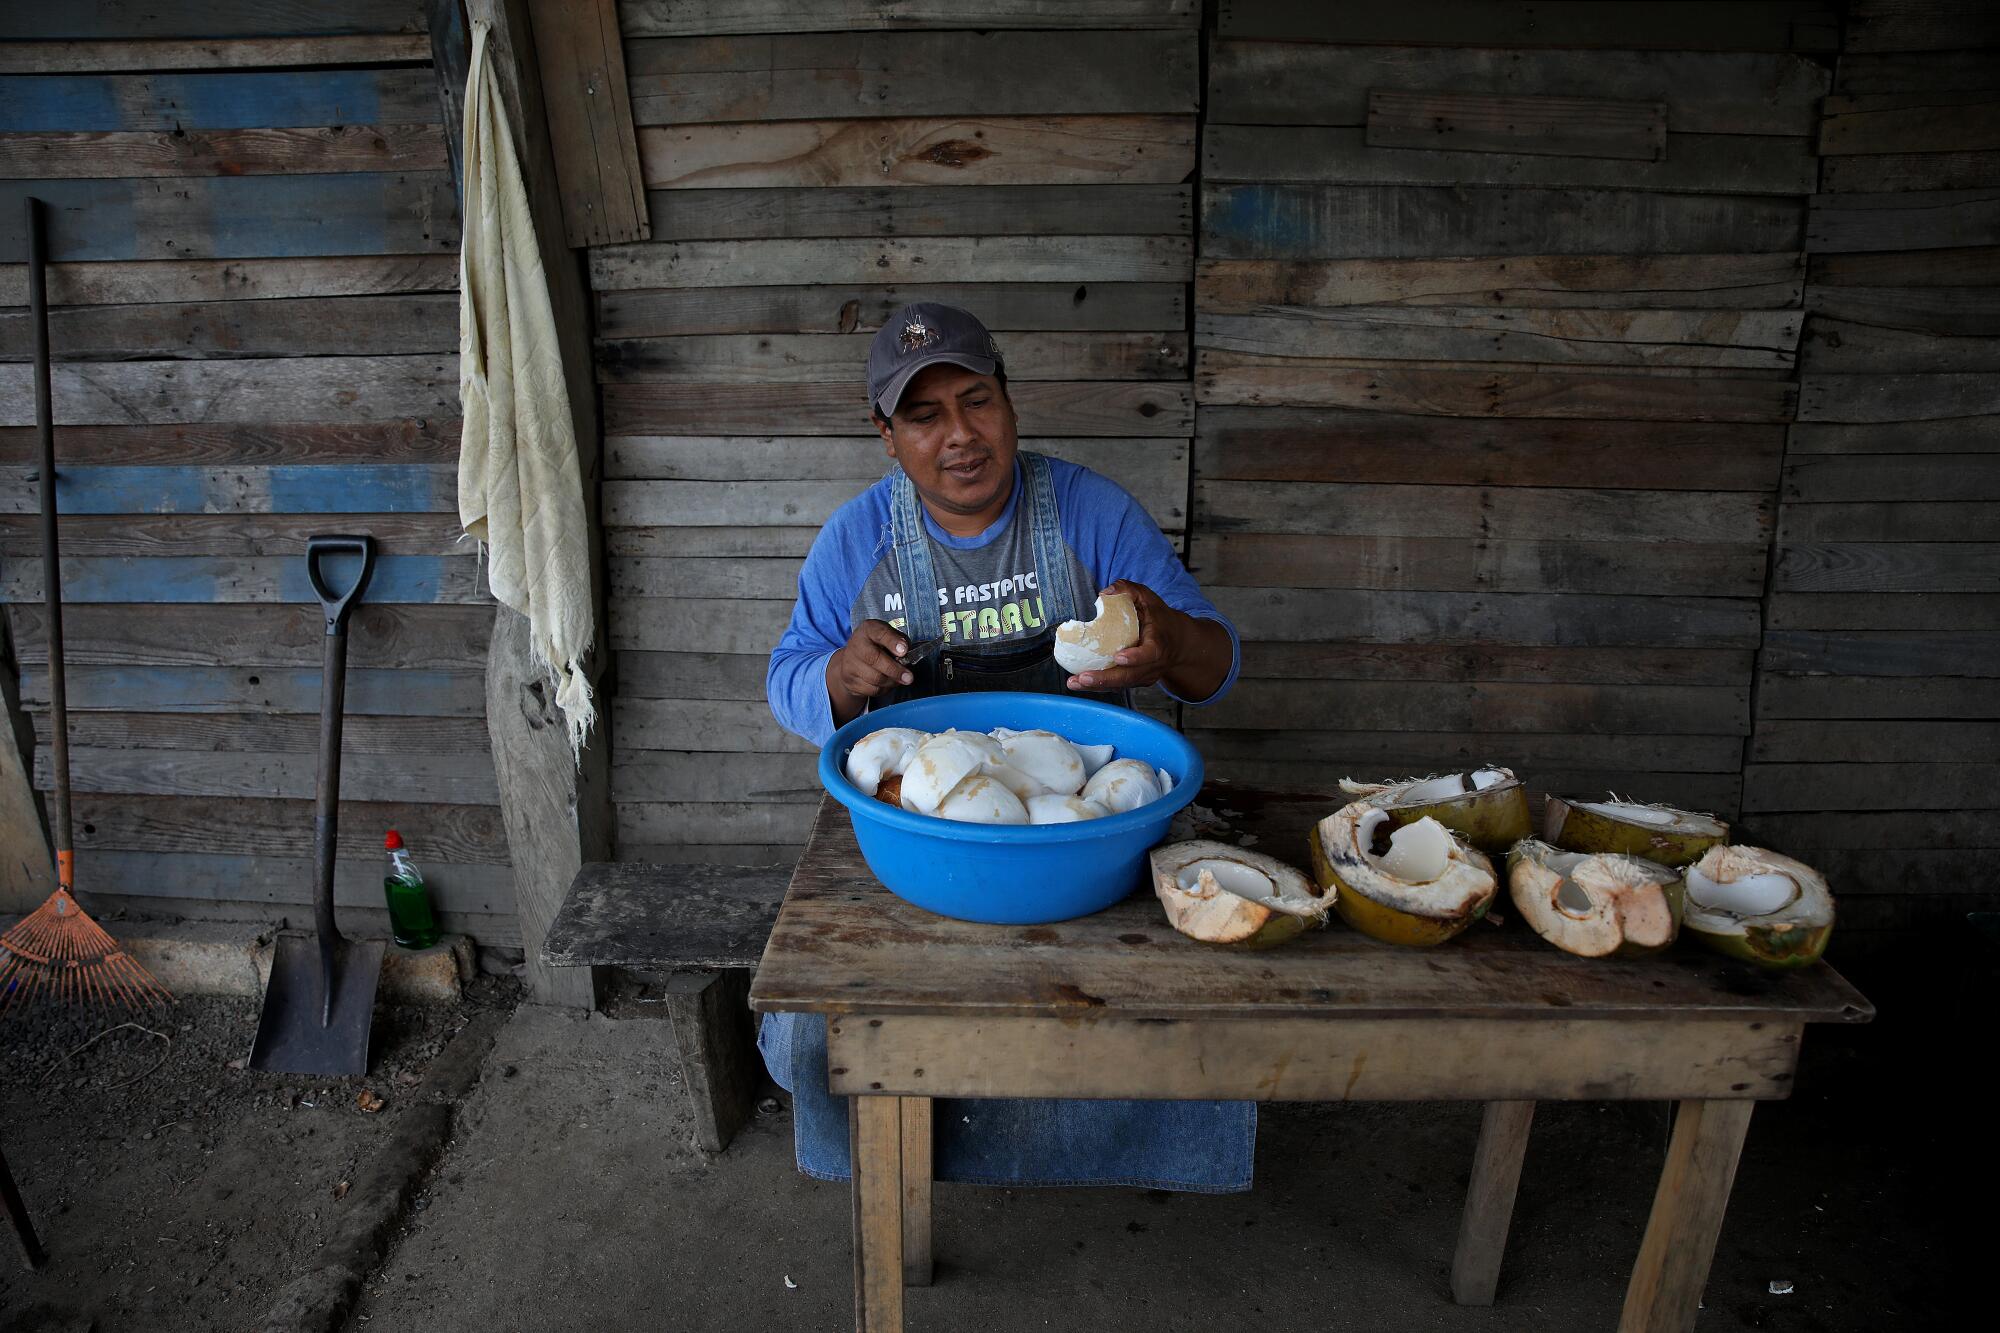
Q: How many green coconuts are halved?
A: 6